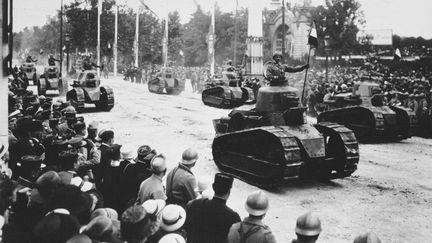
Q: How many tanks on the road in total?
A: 7